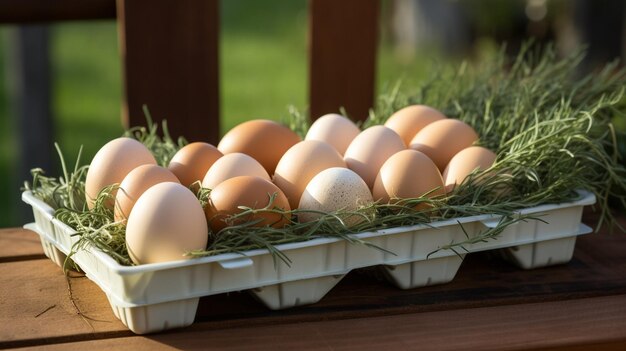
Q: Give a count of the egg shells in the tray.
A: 15